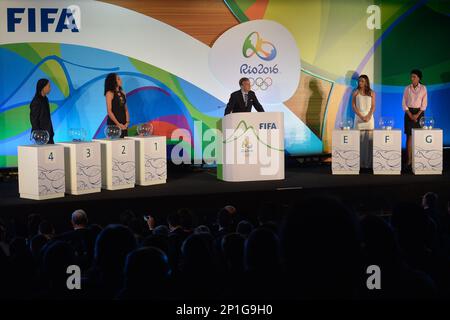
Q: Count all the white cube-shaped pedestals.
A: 7